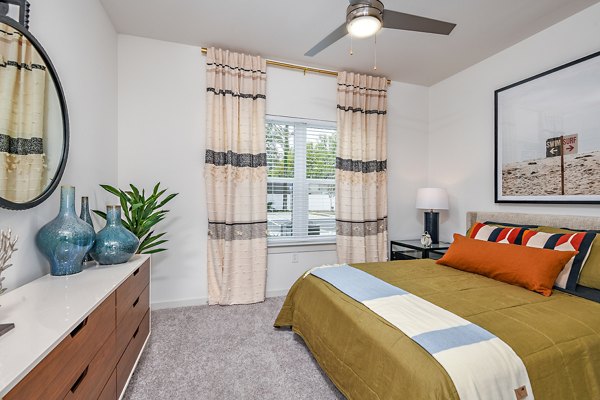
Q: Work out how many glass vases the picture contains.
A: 3